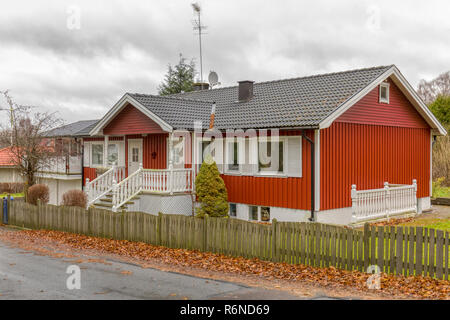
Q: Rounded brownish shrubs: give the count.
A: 2